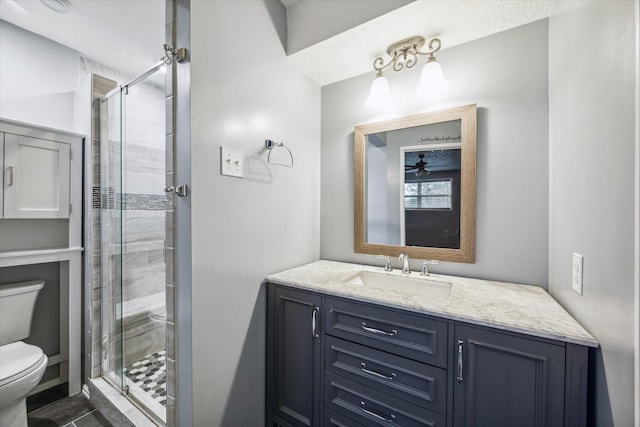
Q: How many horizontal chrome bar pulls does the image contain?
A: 3